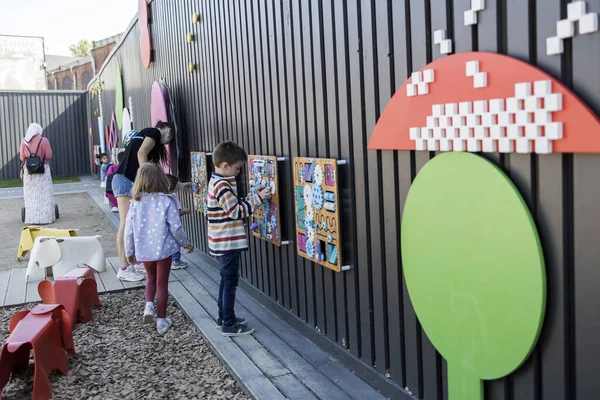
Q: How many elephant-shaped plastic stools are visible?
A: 4